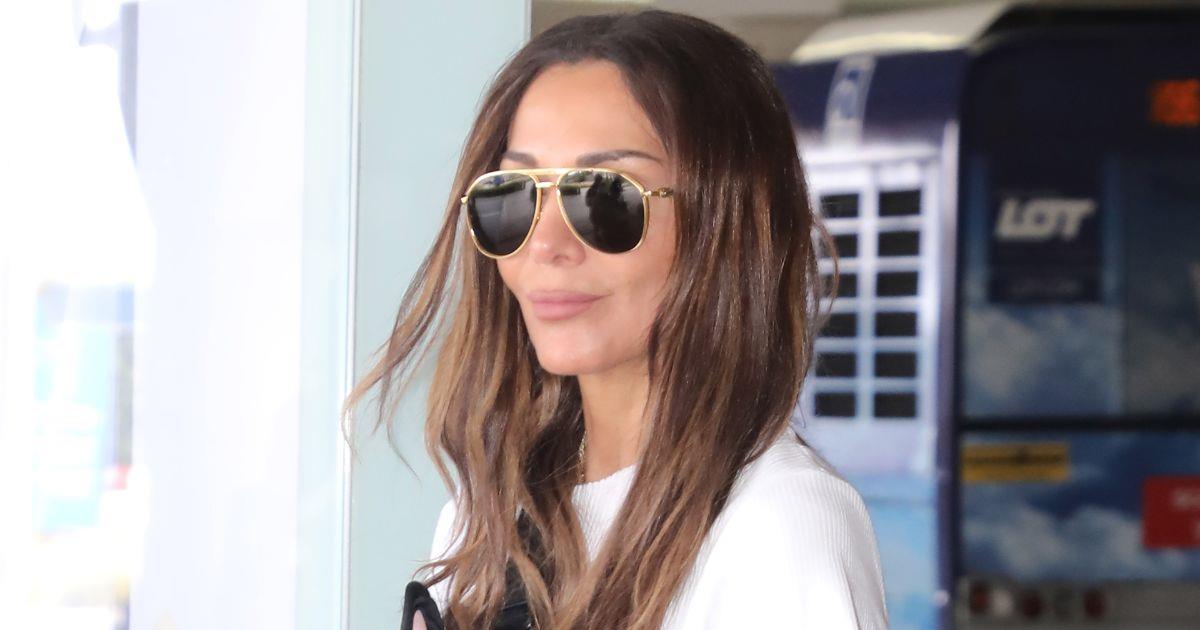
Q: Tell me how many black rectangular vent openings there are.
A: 12